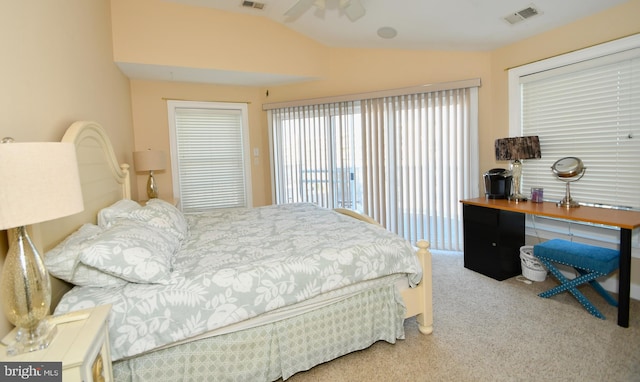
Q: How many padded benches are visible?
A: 1